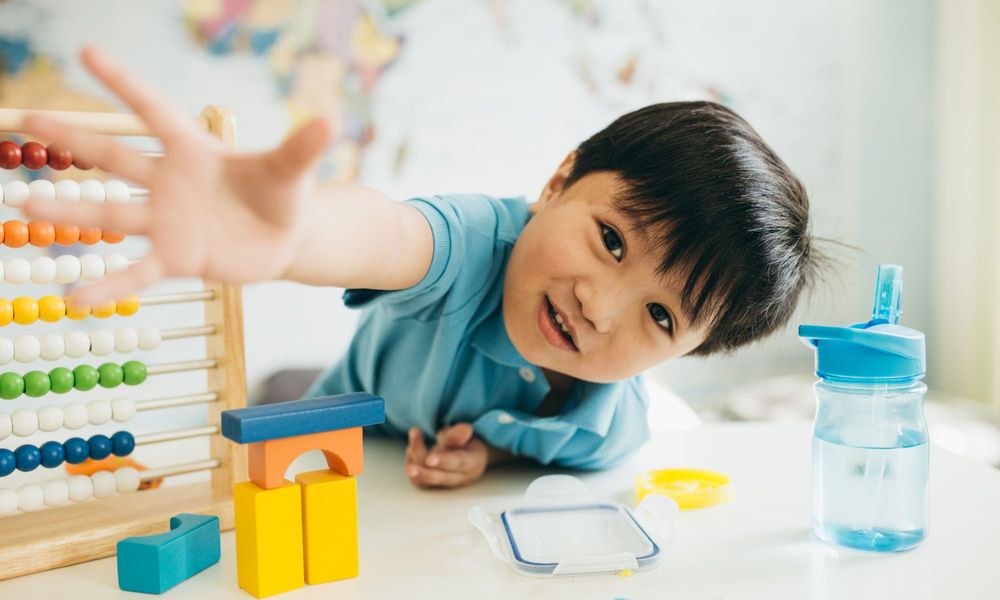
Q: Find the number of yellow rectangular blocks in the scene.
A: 2